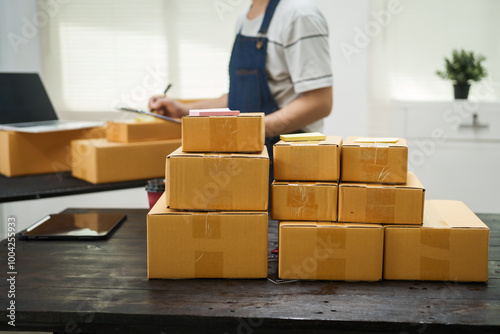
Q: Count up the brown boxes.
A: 12